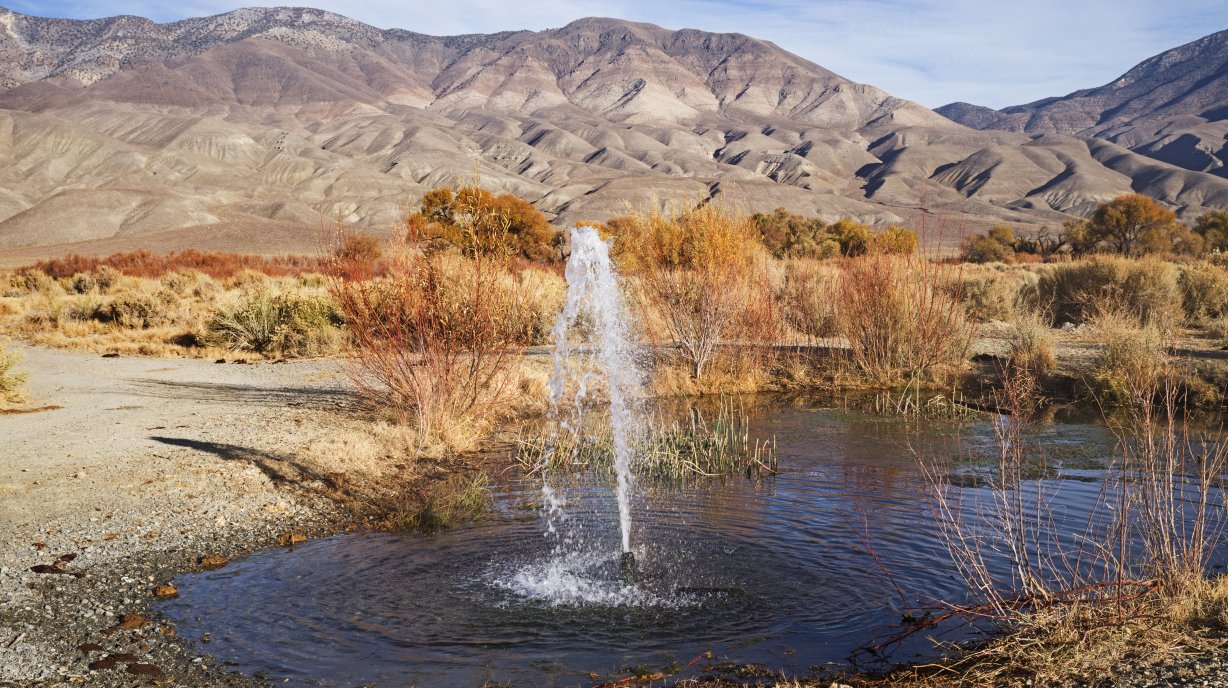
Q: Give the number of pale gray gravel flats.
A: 1